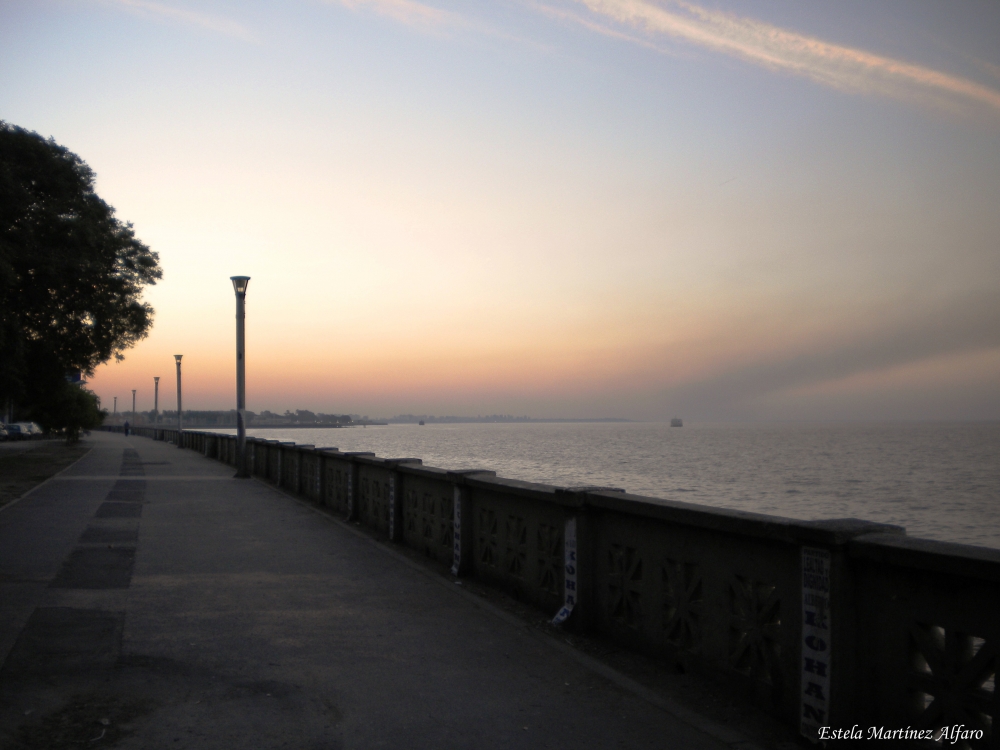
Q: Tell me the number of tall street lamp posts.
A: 5